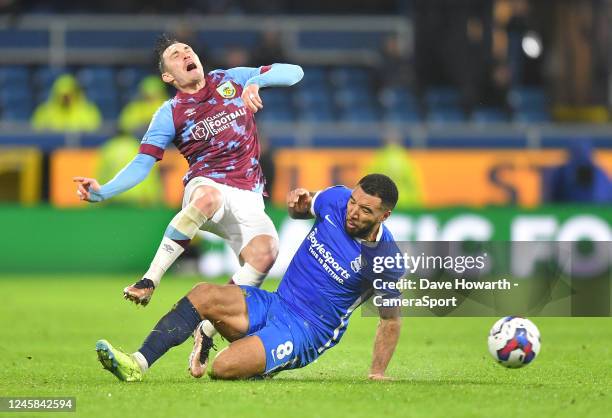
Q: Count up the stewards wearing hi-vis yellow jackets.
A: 4